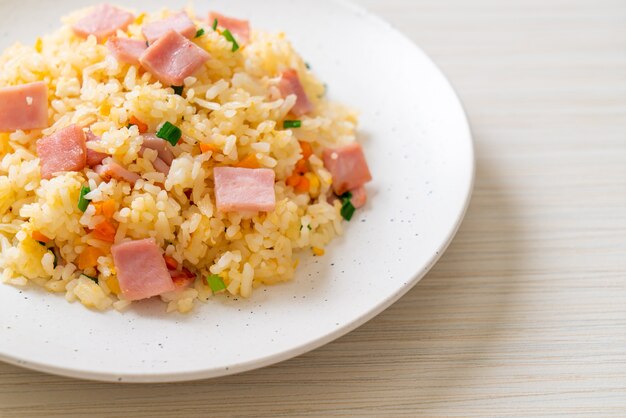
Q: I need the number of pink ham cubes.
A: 11